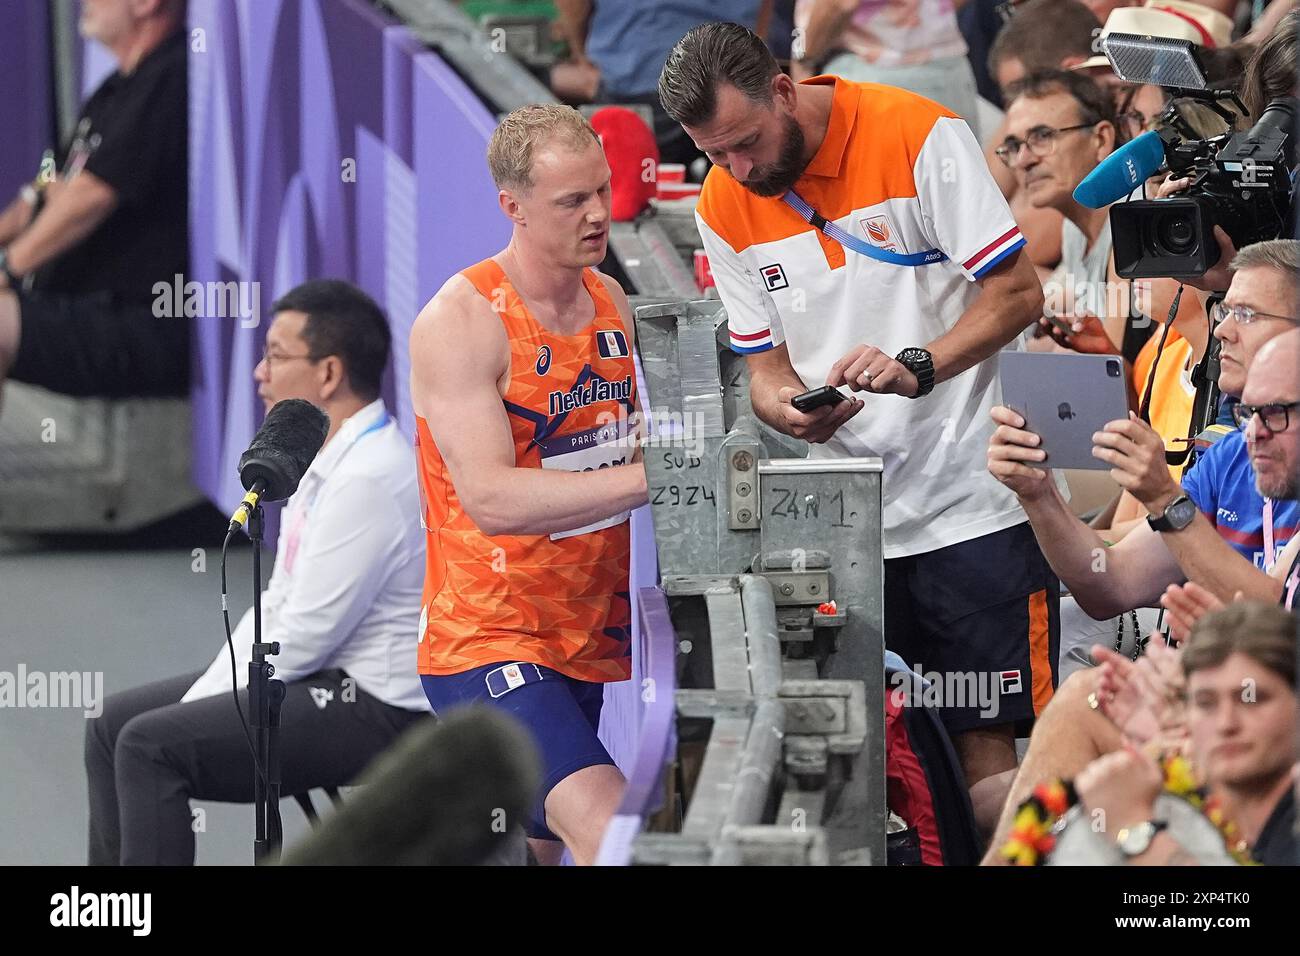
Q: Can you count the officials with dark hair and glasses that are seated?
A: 1